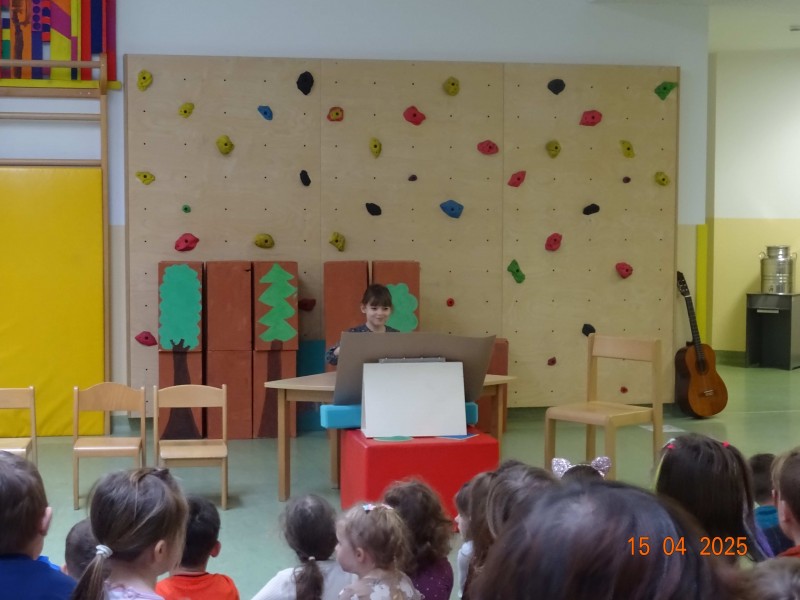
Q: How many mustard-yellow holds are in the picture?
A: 11